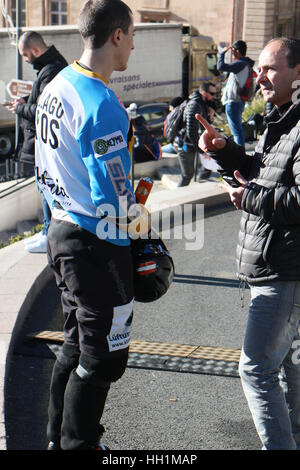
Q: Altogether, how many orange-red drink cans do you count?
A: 1